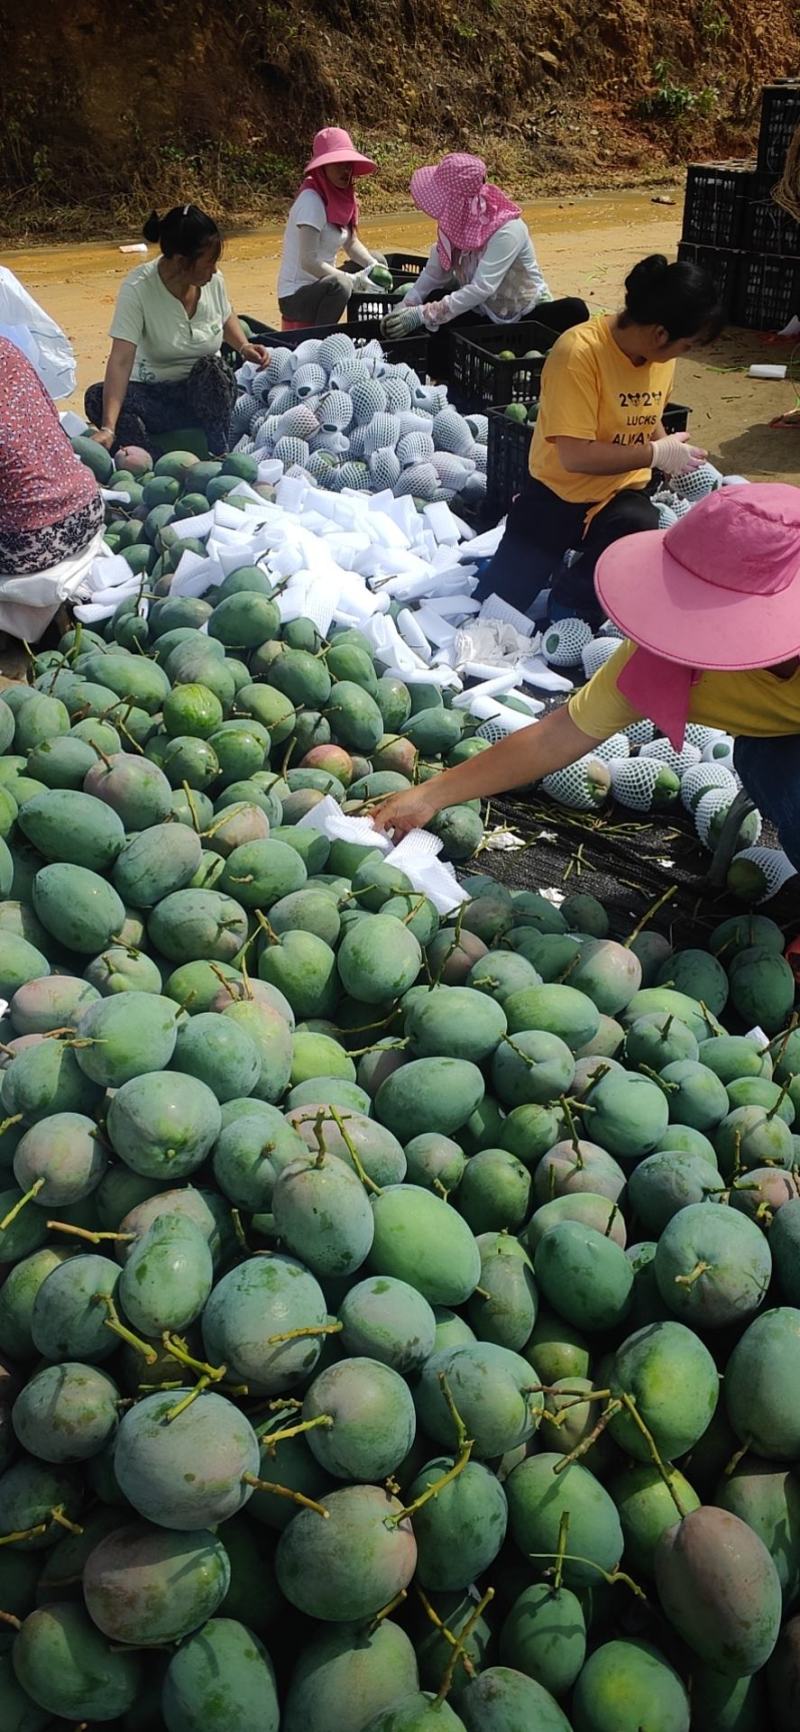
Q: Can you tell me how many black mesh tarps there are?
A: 1